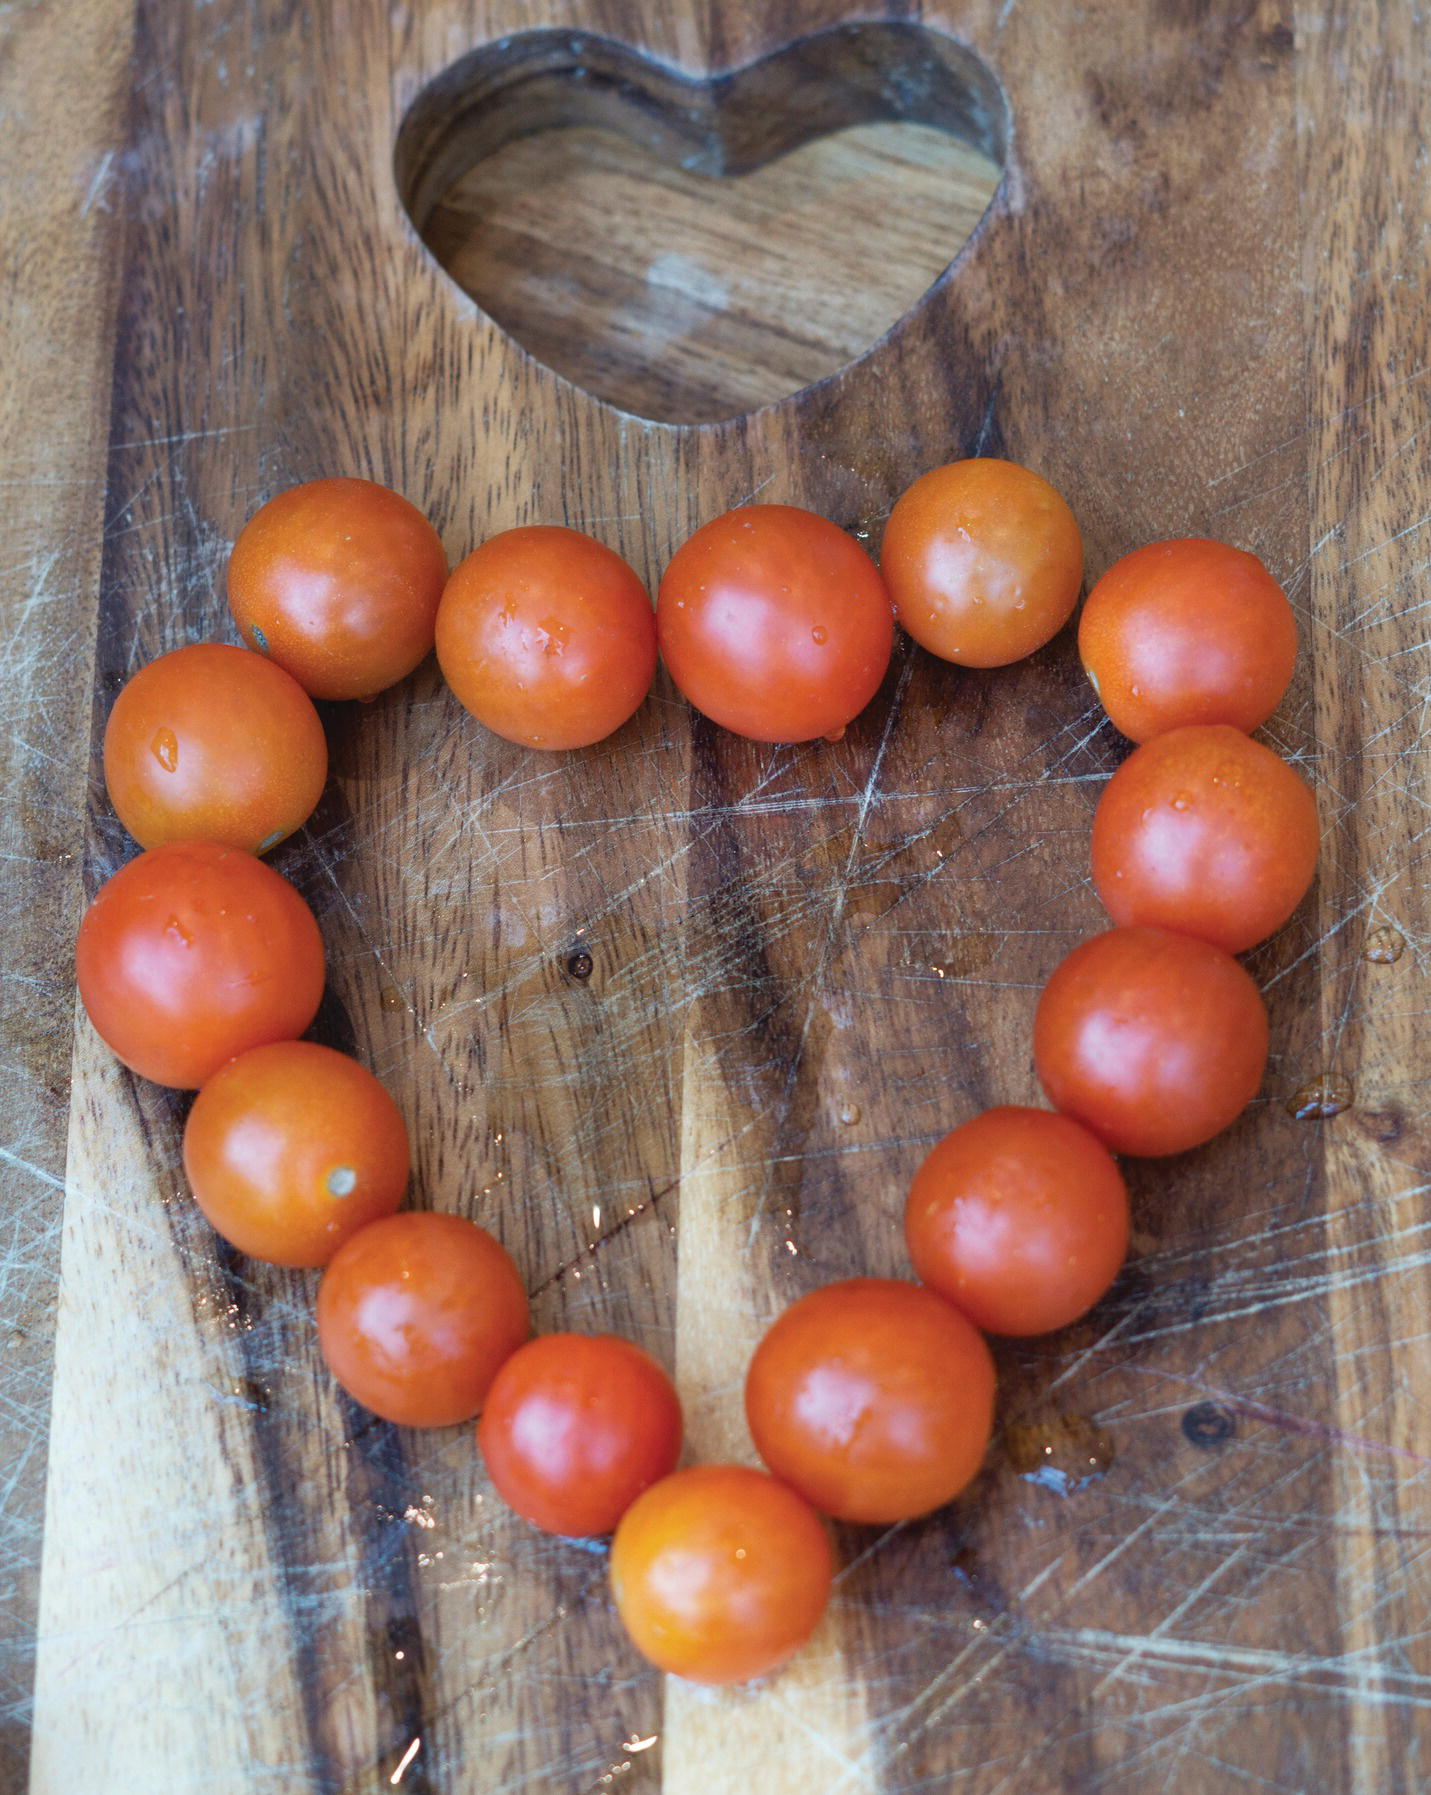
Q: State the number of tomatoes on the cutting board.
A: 15